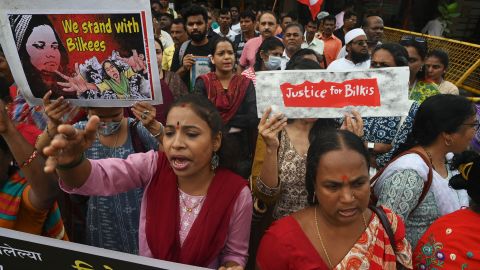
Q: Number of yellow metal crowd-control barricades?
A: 1